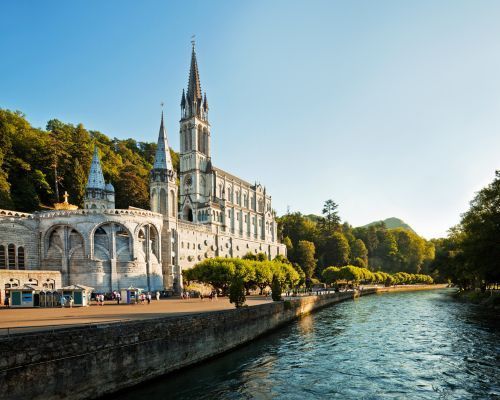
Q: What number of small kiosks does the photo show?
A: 3